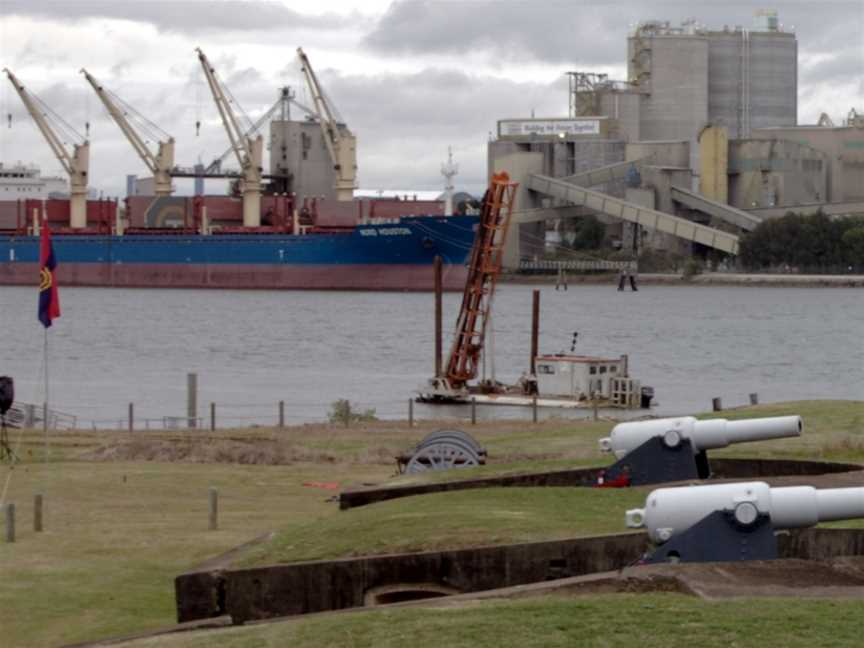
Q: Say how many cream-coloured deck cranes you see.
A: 4